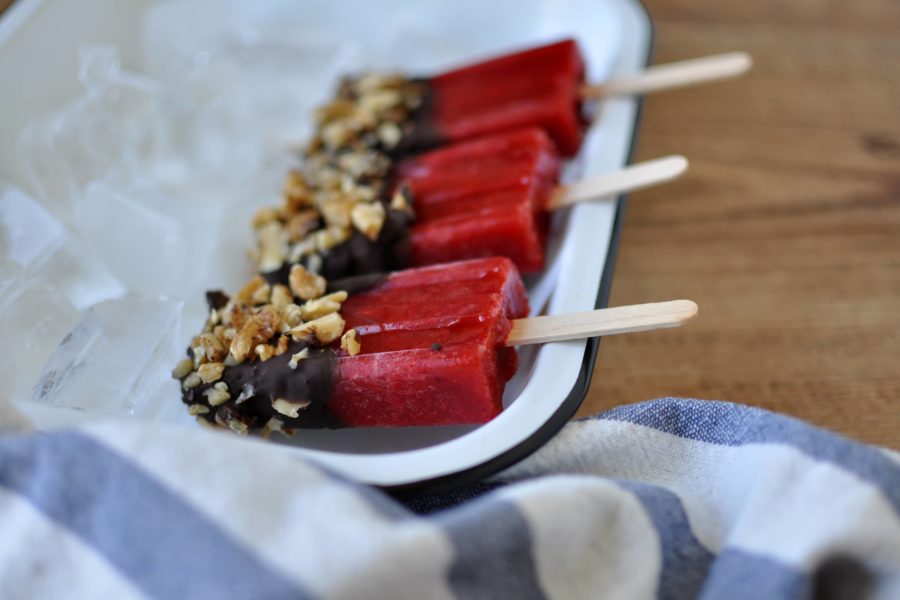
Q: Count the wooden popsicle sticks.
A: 3